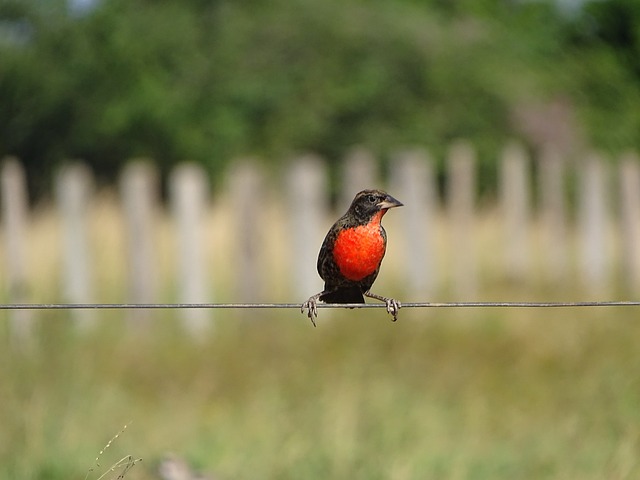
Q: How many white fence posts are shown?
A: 13